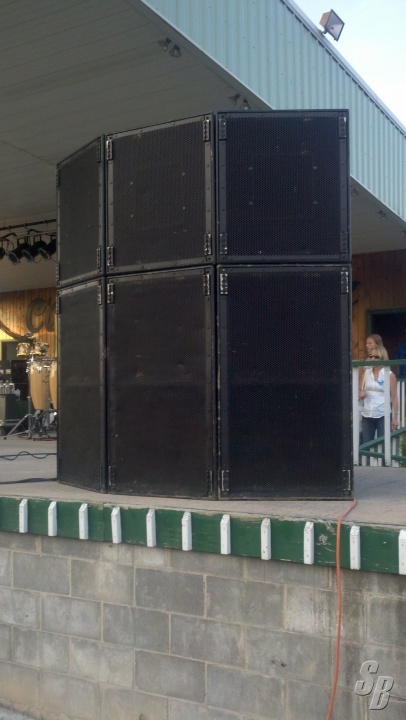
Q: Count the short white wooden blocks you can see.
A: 11